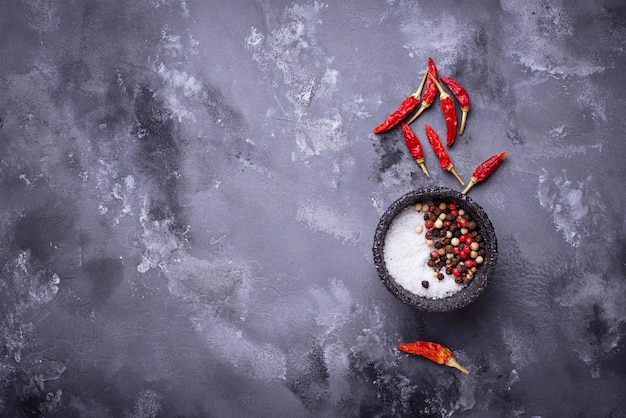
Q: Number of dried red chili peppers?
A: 8